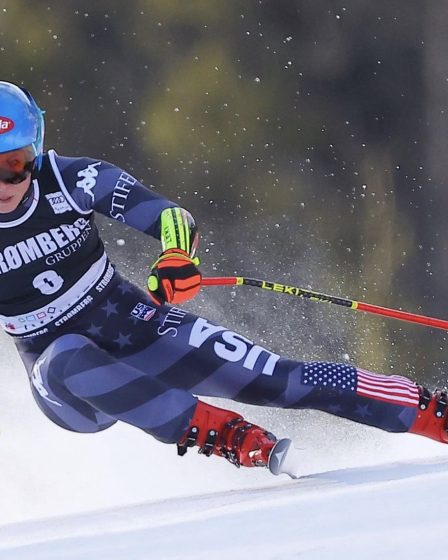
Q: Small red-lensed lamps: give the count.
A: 0